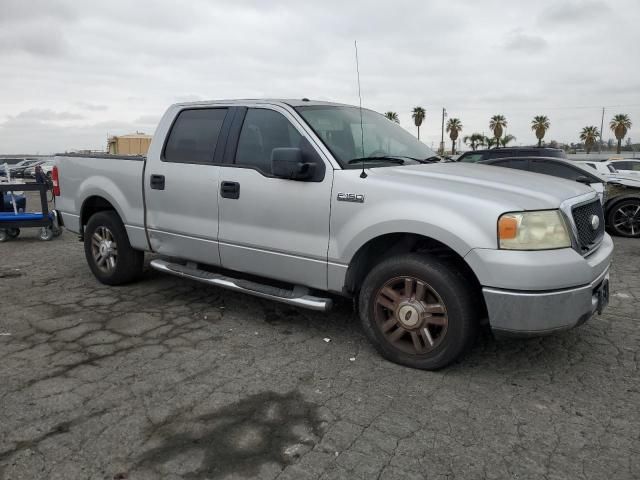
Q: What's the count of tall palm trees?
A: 7